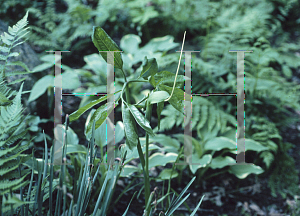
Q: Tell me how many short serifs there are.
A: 8